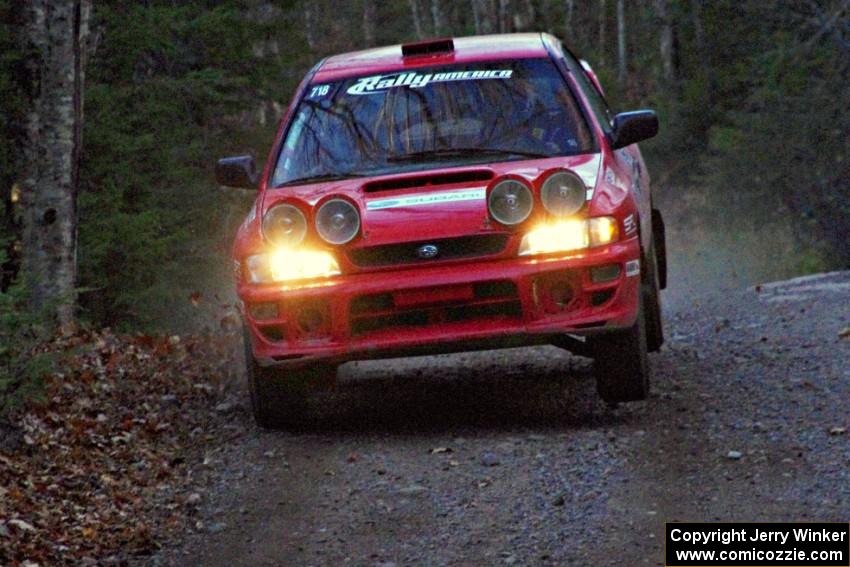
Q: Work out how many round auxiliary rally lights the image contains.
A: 4